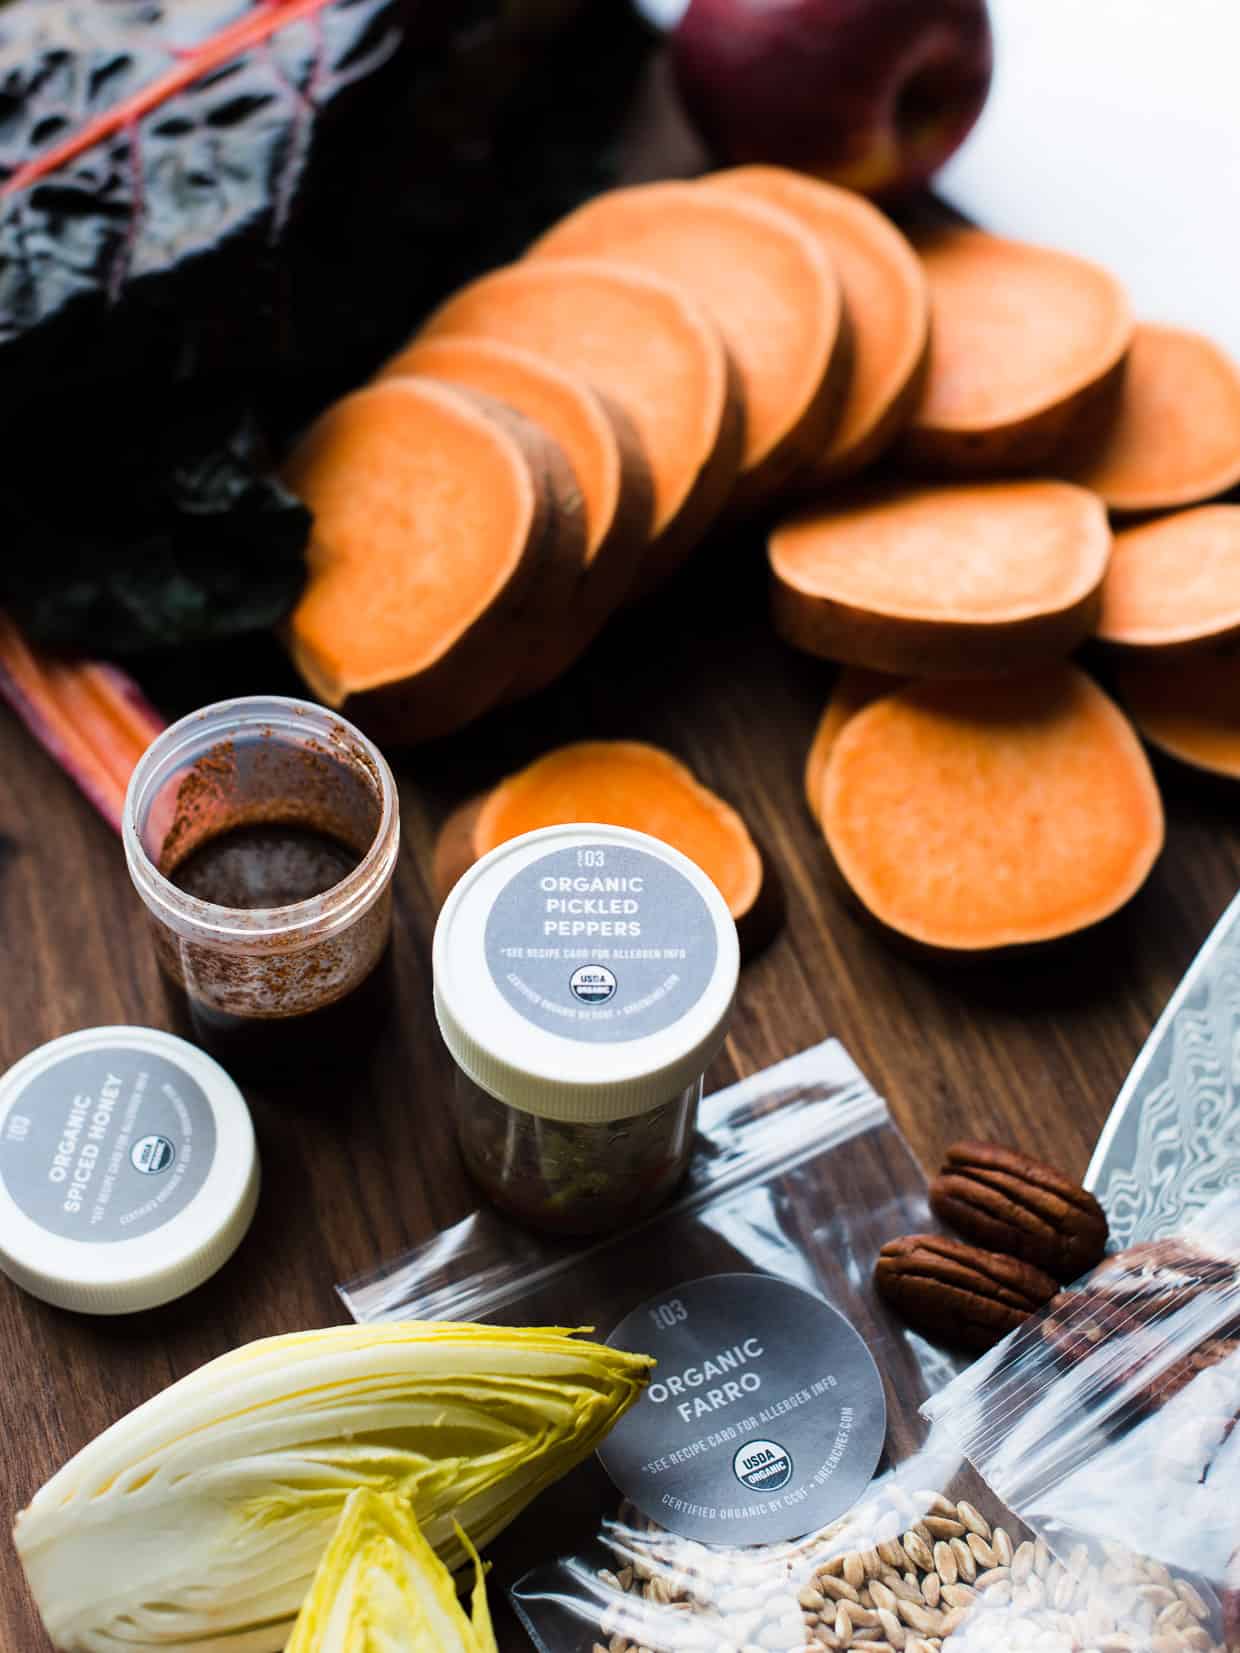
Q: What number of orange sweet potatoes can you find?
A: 13